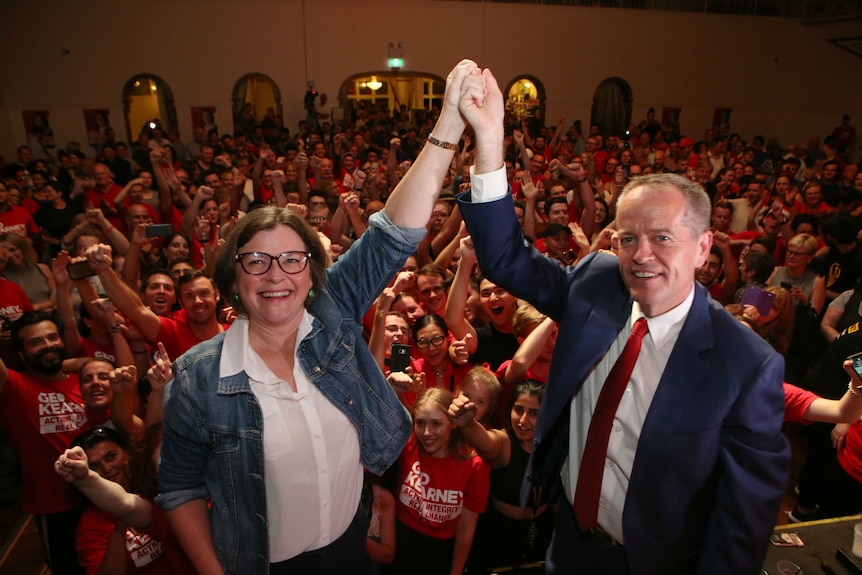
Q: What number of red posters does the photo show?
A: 5